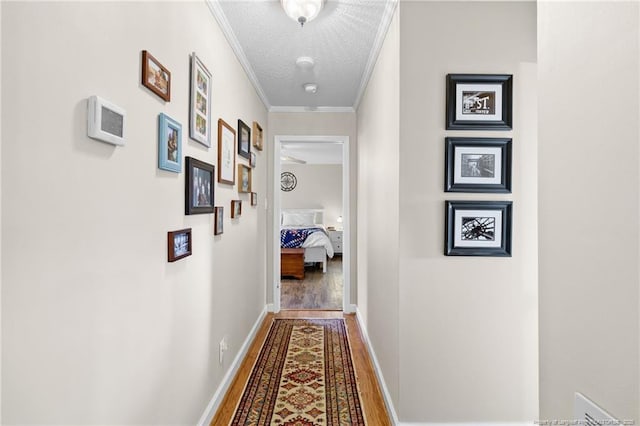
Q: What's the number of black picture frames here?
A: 5